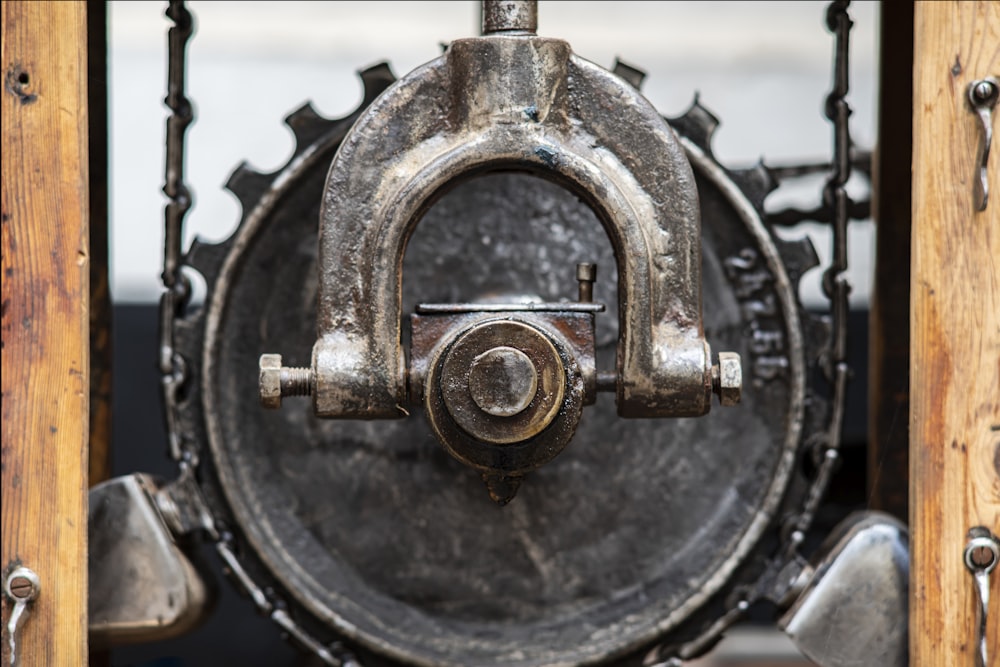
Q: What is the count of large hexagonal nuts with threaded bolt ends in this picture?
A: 2